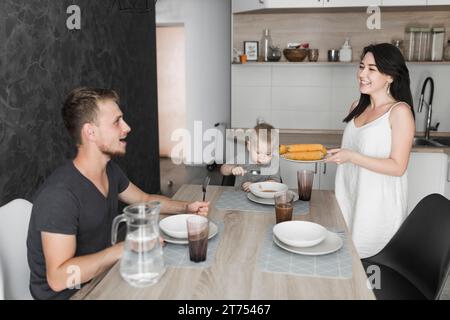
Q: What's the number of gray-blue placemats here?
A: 3